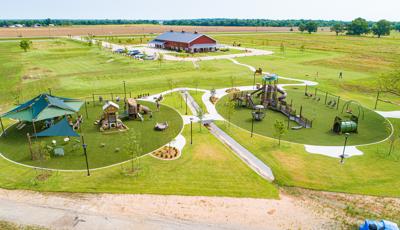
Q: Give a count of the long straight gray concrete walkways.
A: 1